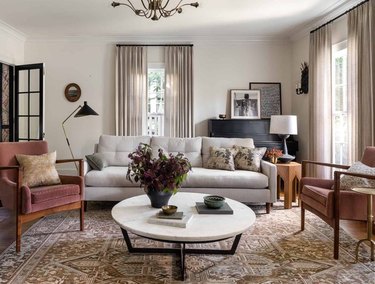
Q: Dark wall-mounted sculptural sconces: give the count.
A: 1